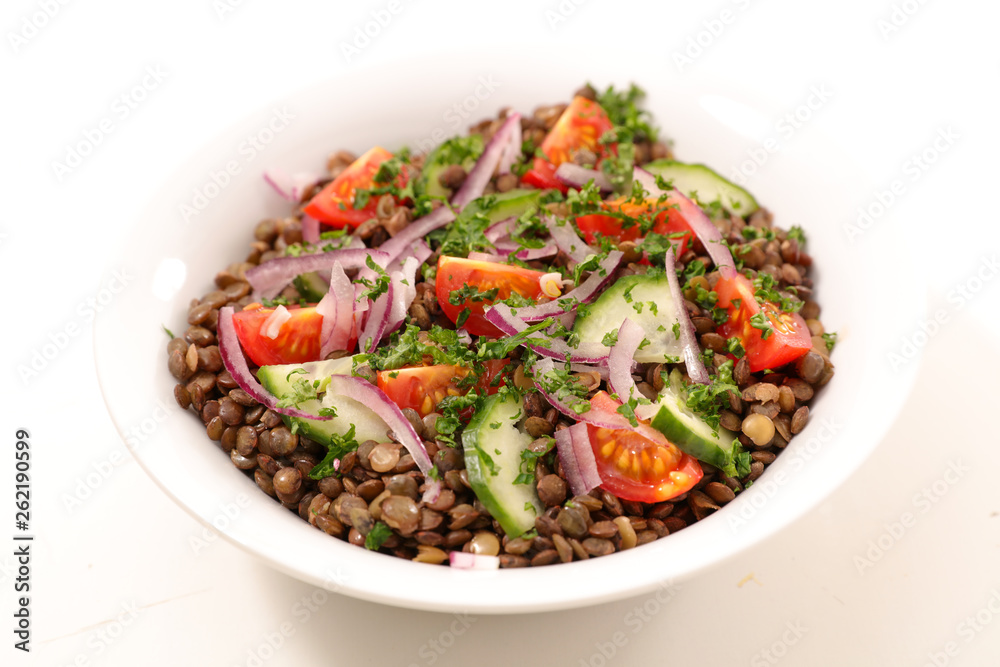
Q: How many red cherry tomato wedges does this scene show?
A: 8